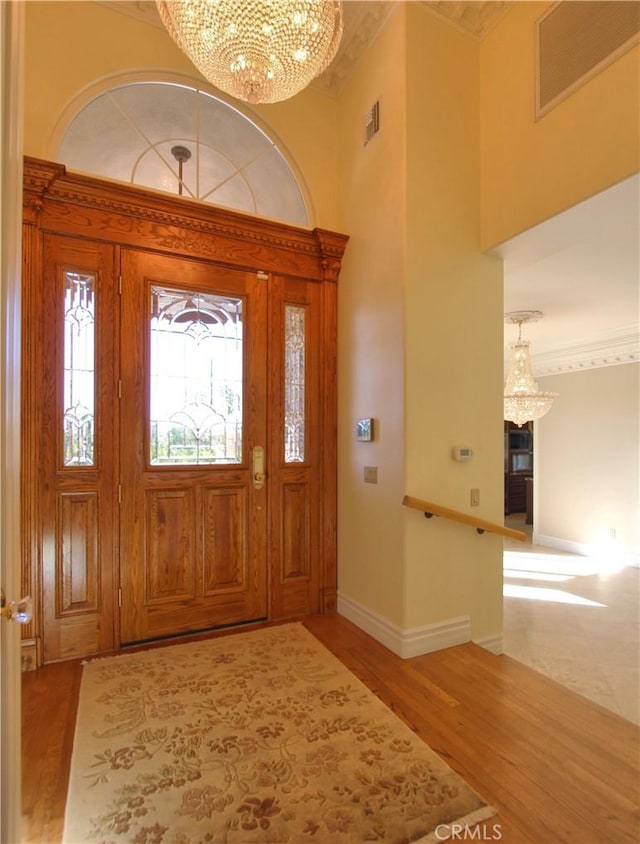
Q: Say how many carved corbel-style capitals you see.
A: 2